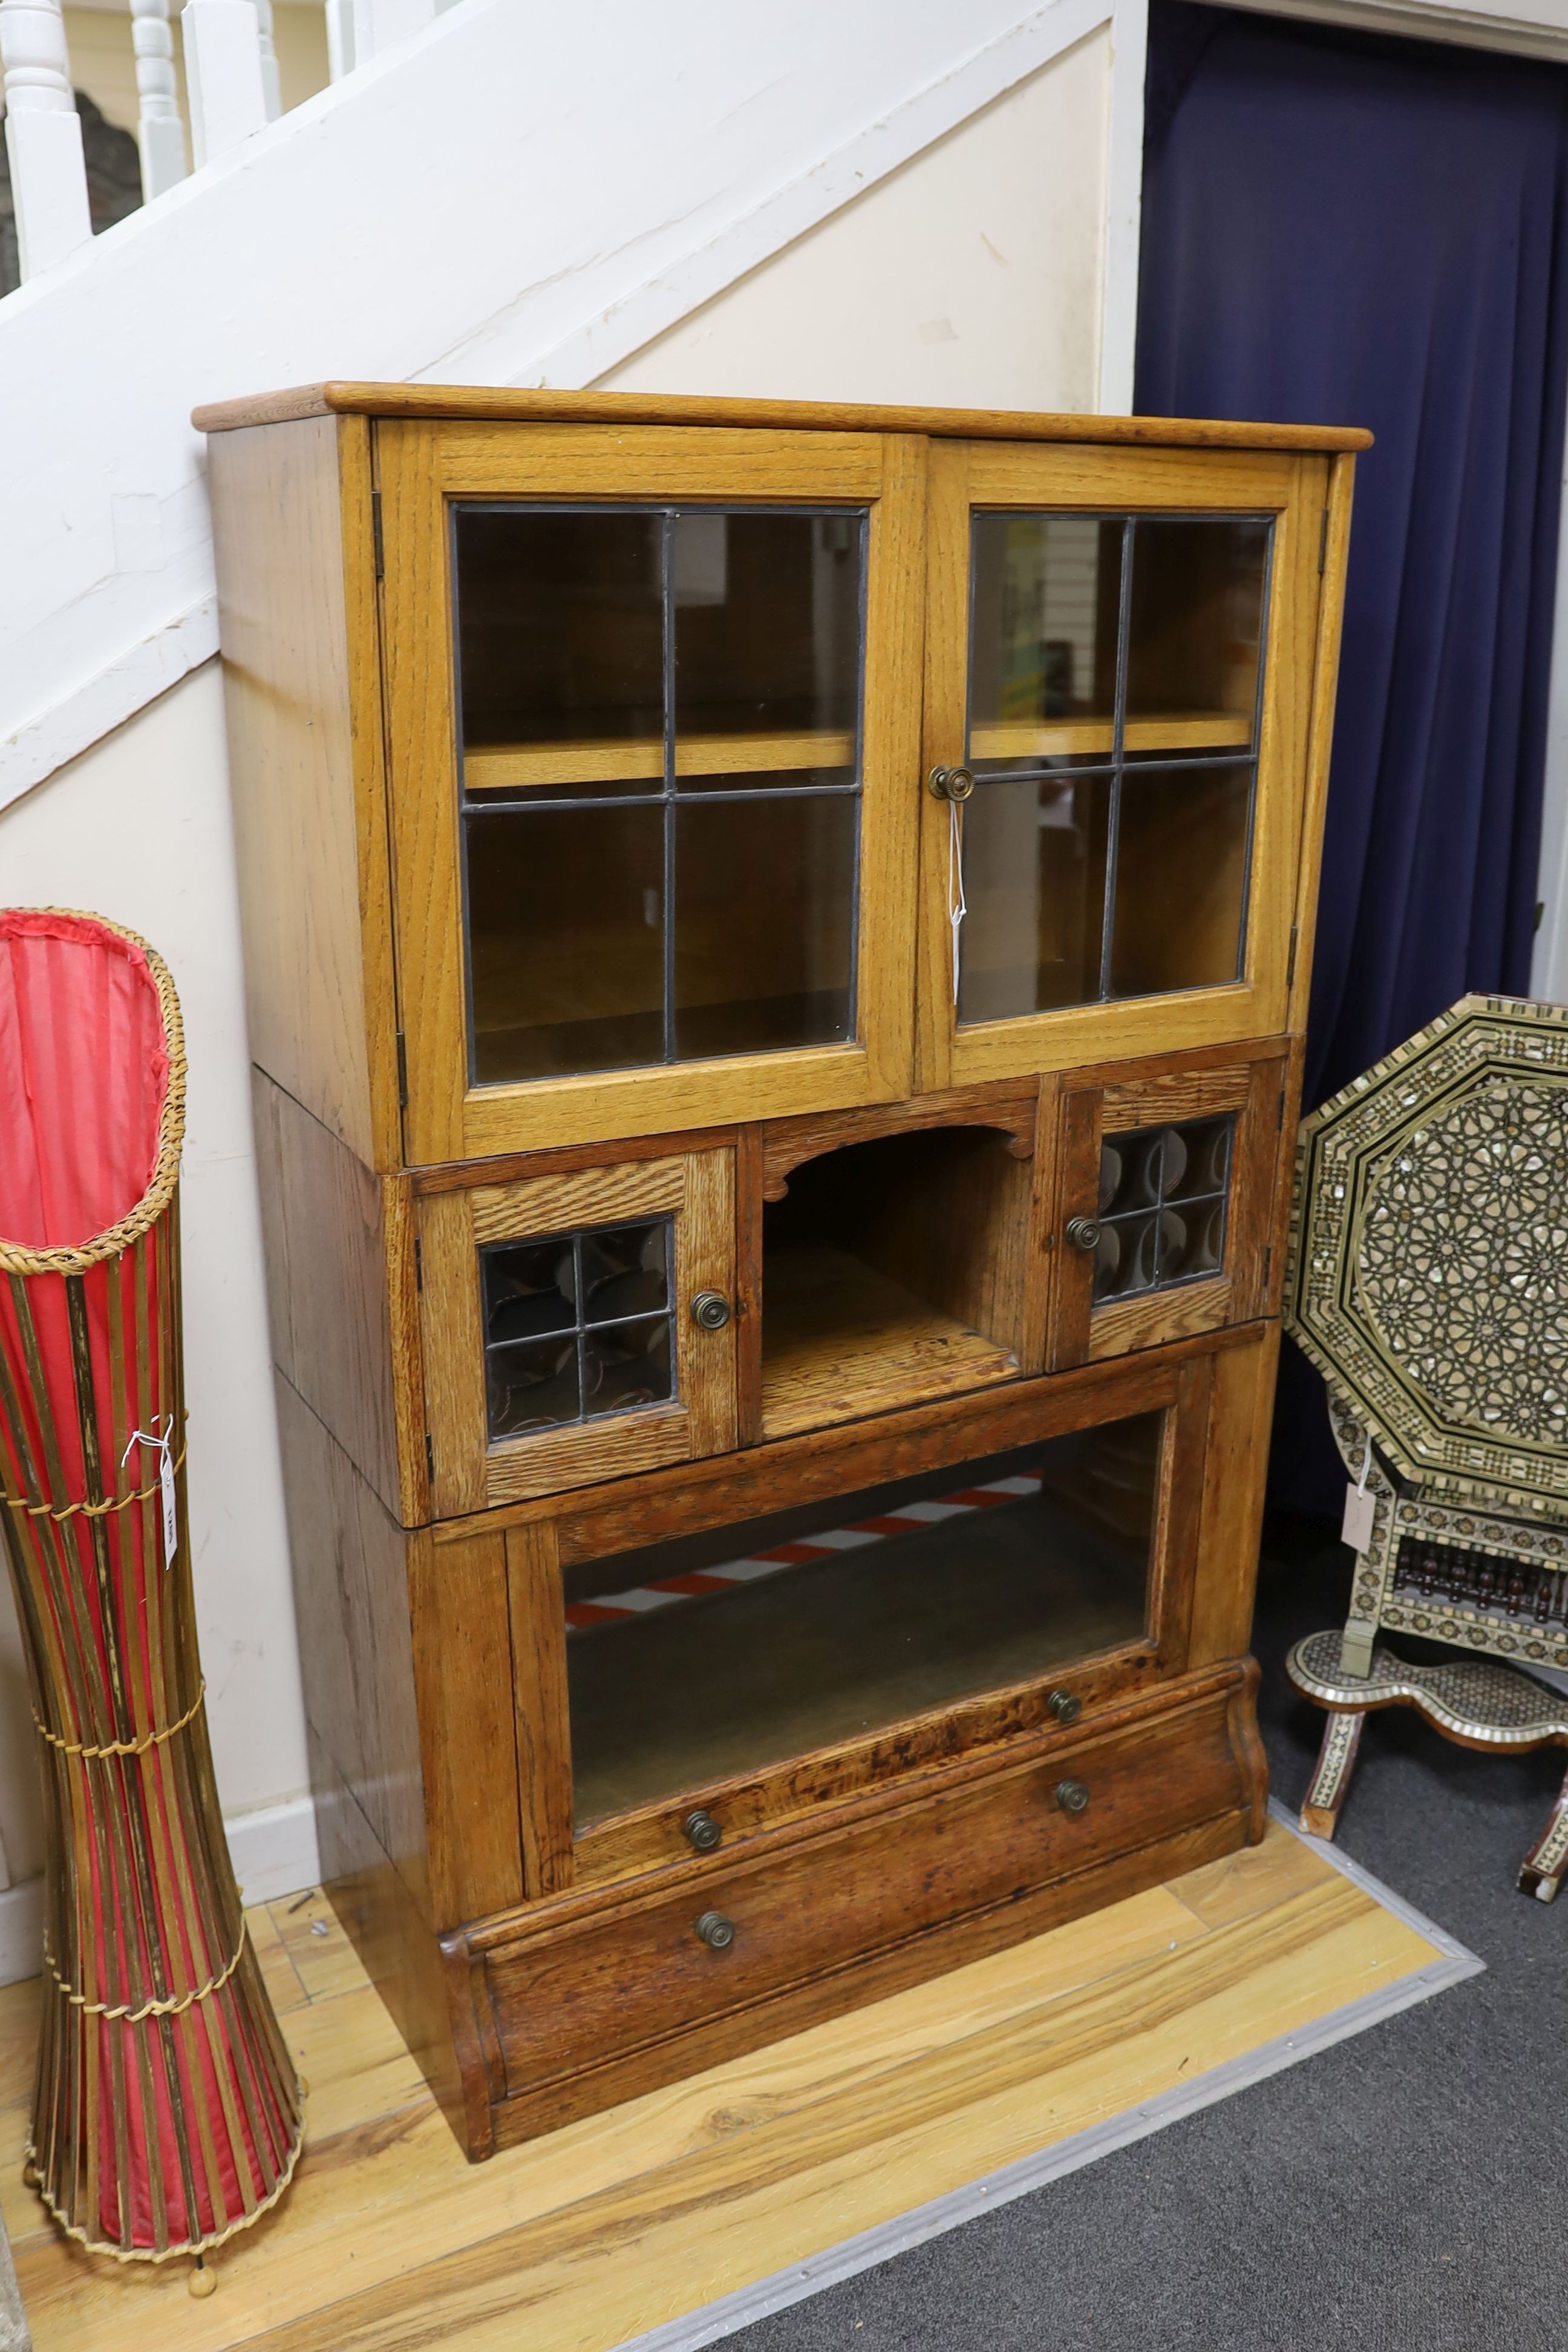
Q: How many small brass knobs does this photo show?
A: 7